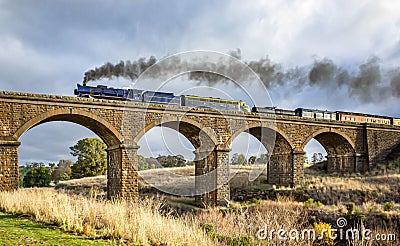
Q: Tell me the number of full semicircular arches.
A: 4